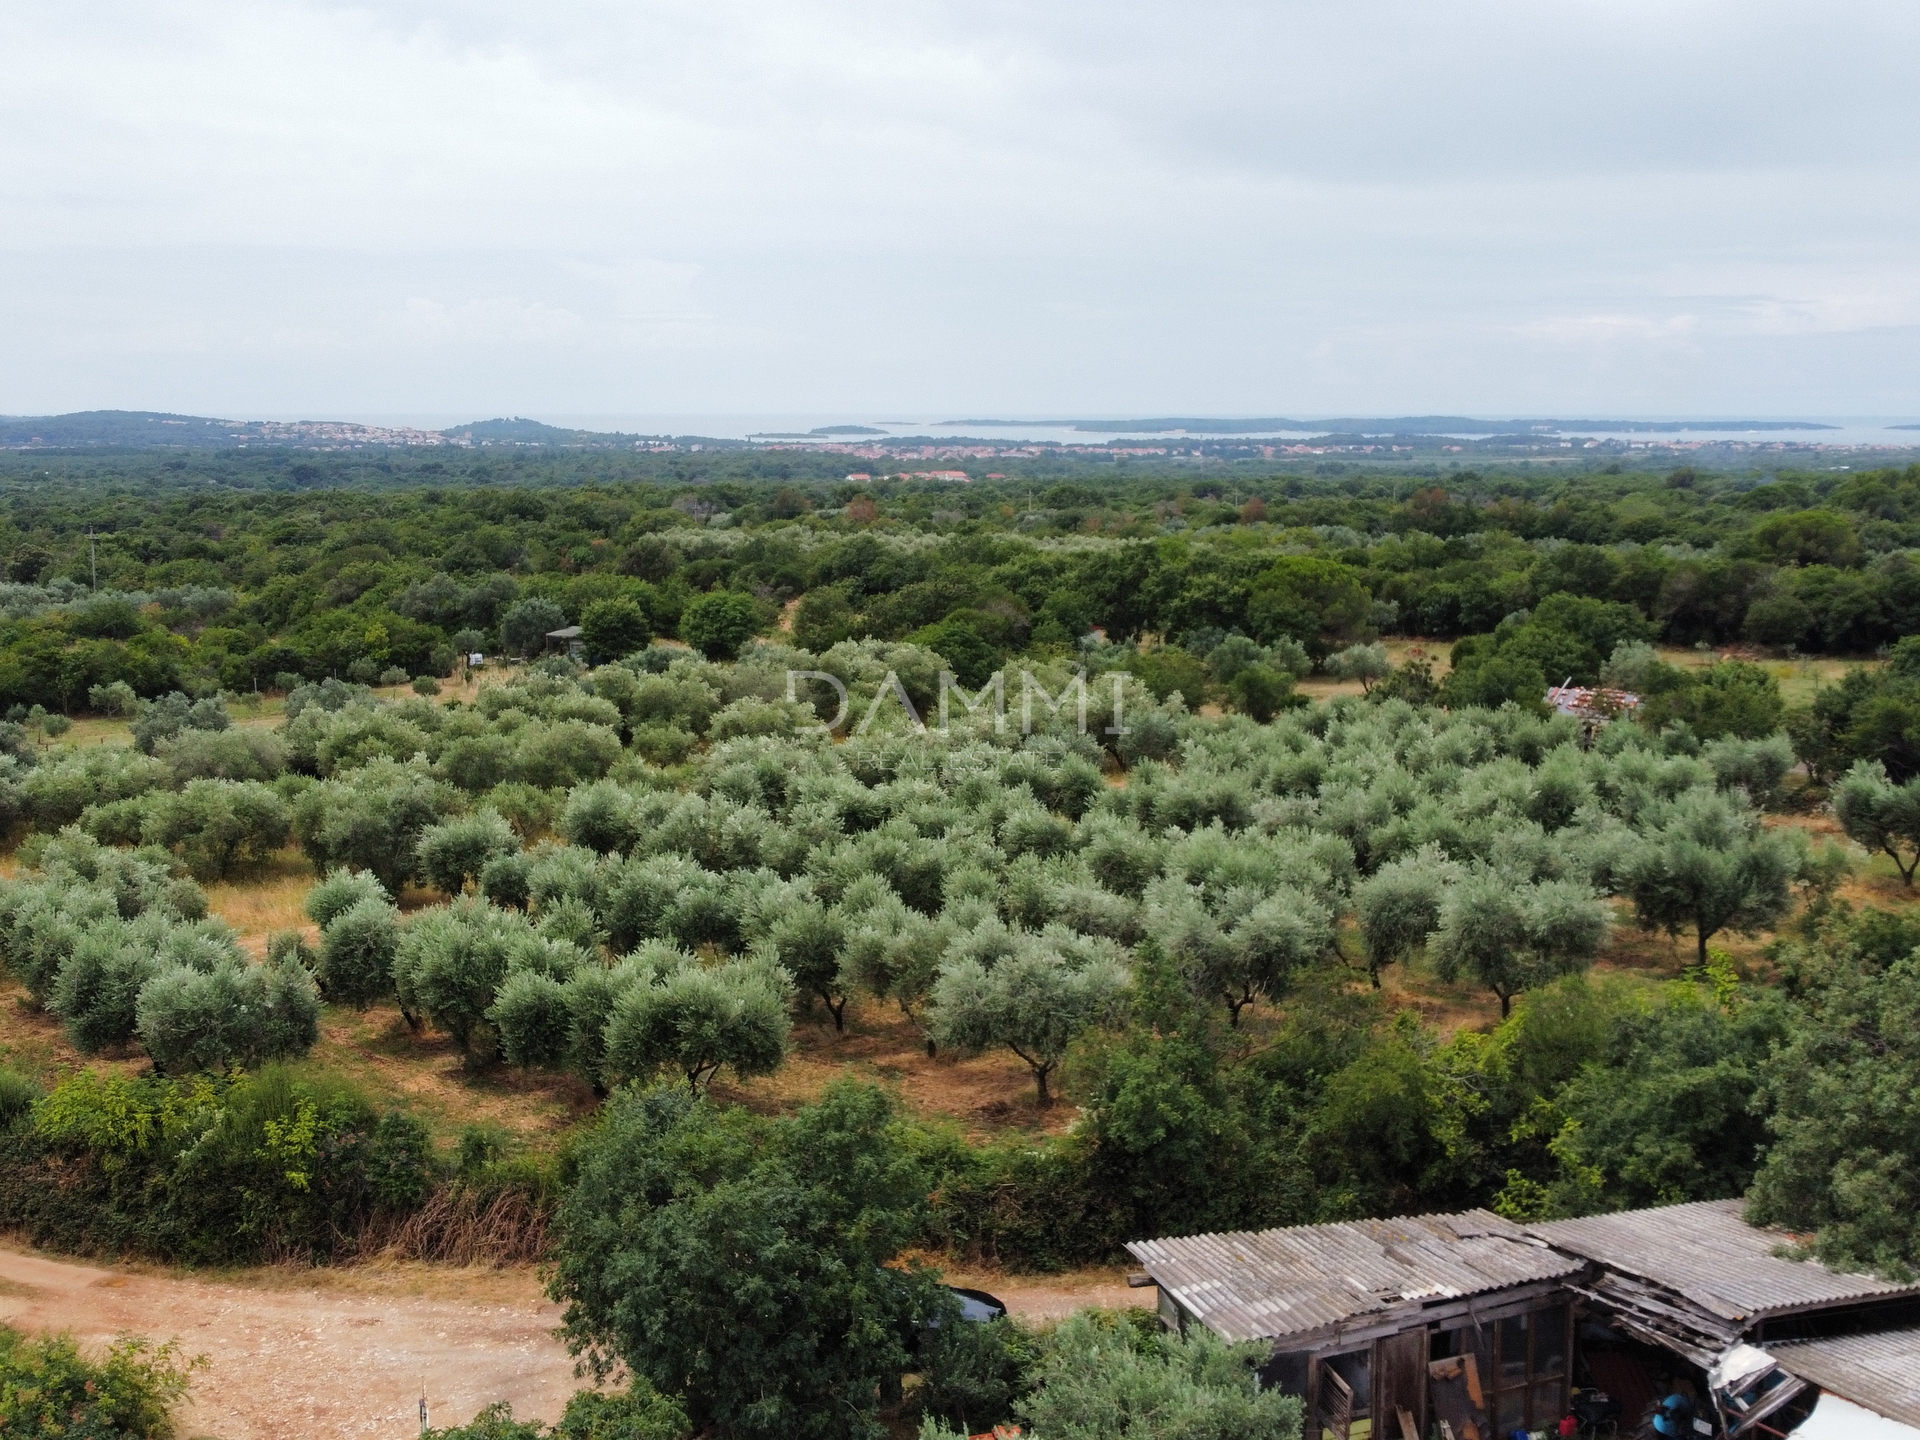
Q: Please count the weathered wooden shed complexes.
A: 1